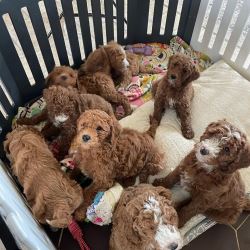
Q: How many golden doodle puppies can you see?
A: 8